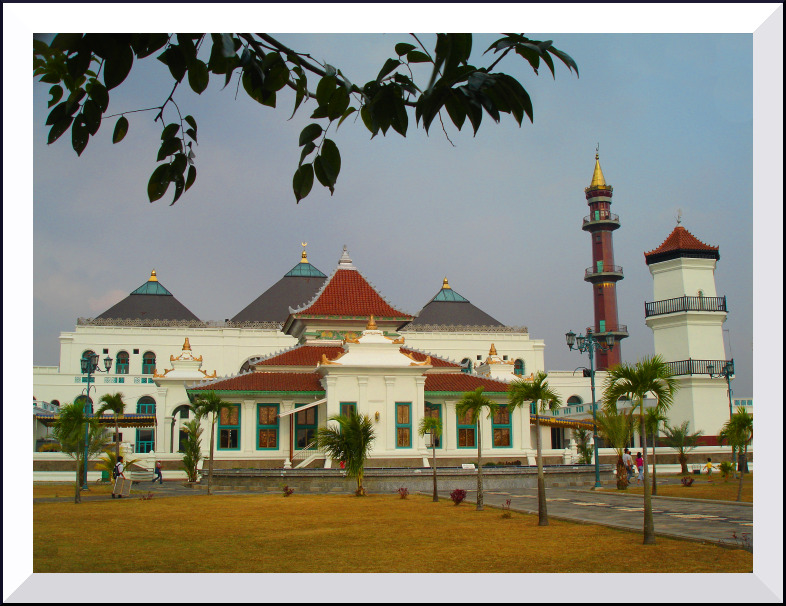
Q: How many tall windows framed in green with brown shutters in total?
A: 8